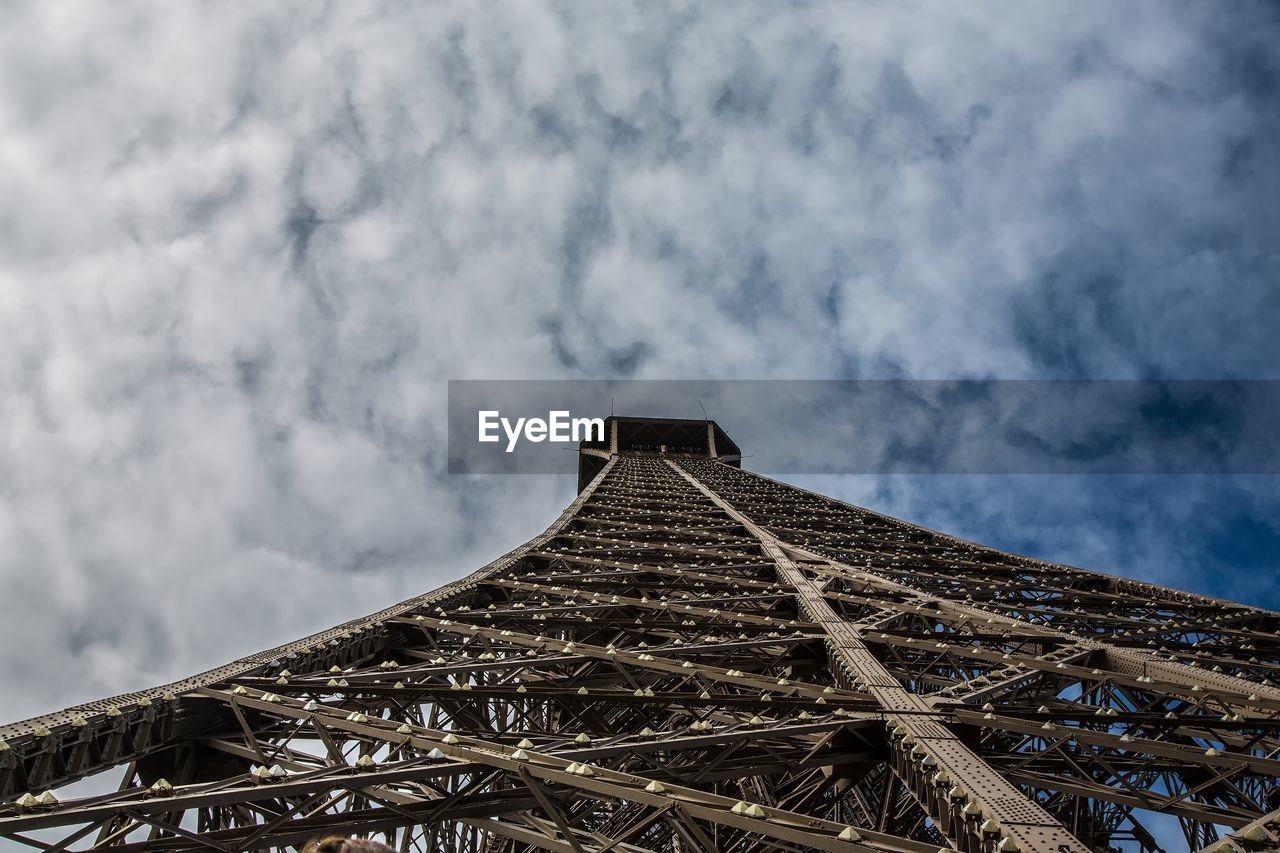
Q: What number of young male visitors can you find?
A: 0